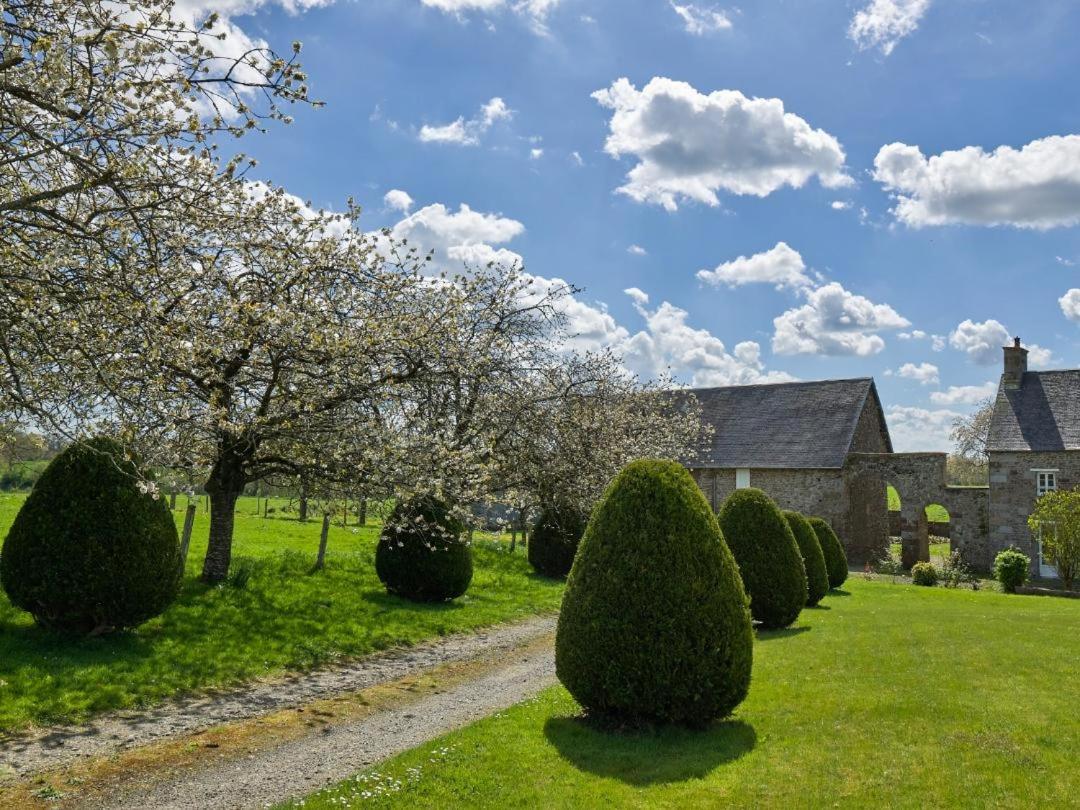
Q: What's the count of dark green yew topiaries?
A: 7